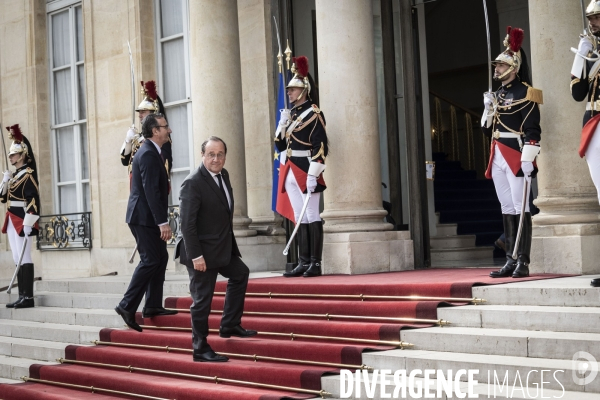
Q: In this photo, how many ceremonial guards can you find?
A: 5